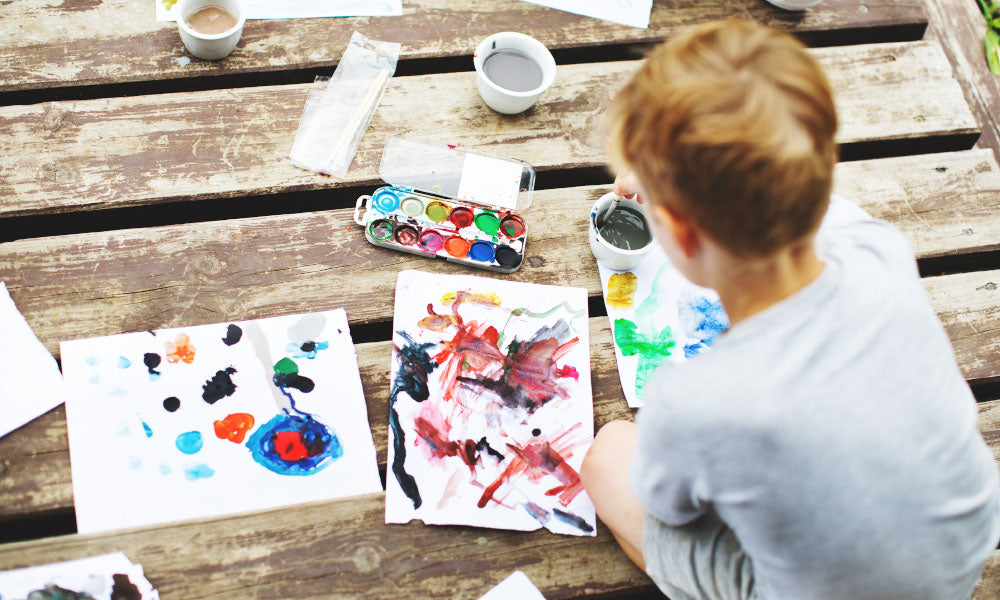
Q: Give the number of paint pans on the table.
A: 12